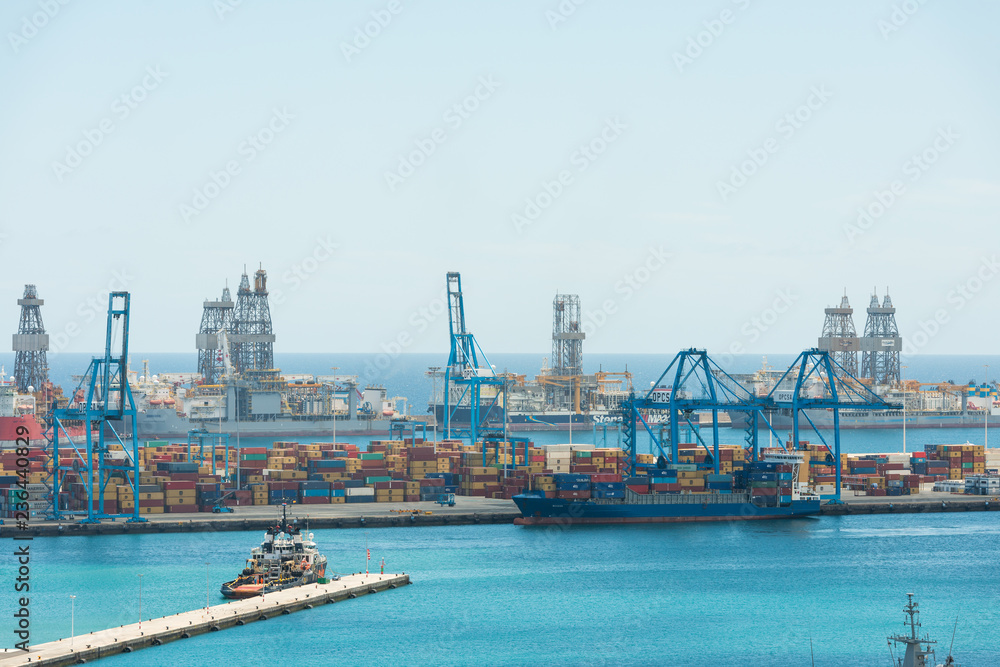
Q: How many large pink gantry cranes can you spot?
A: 0